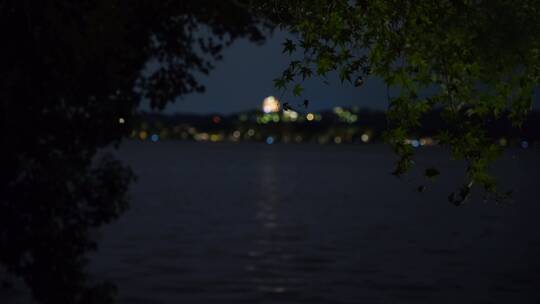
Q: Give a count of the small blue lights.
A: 4